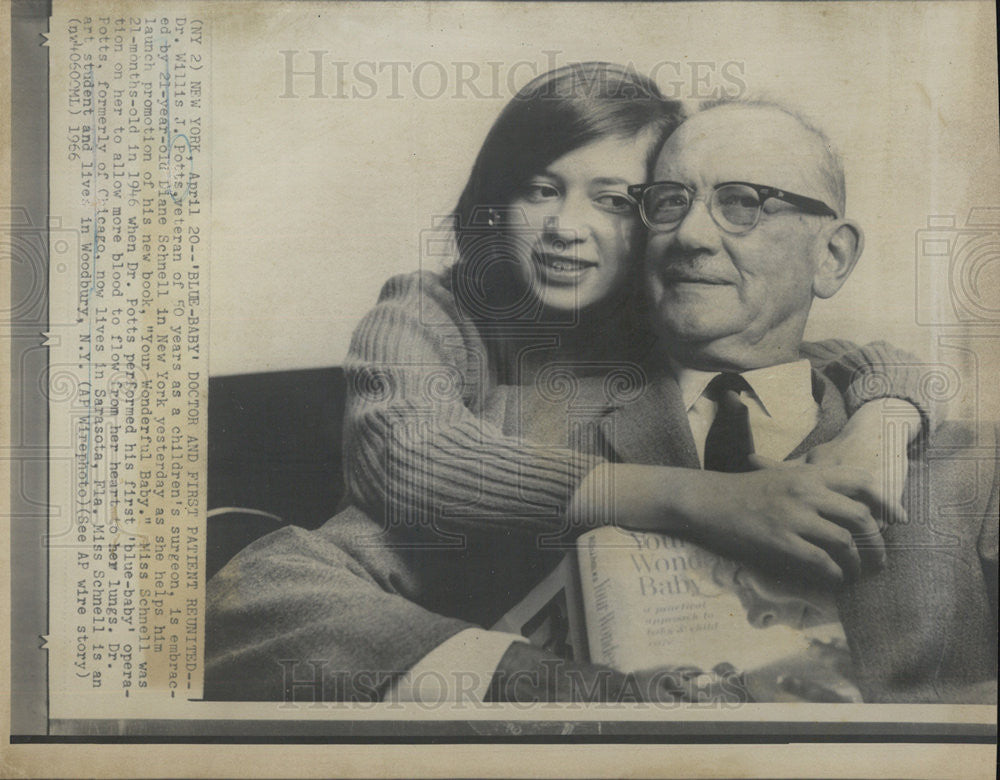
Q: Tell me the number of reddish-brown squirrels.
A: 0